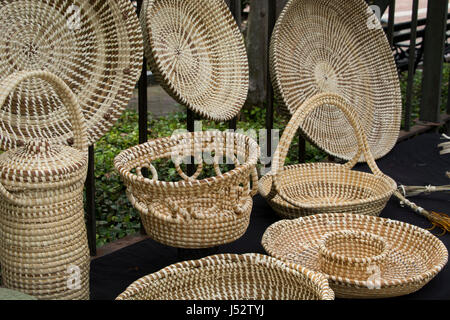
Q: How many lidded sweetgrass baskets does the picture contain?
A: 1